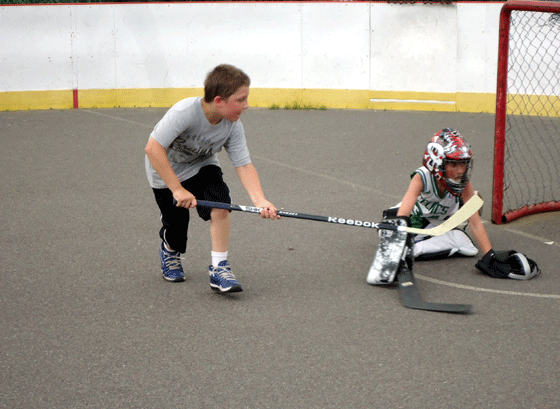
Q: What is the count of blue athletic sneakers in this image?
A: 2